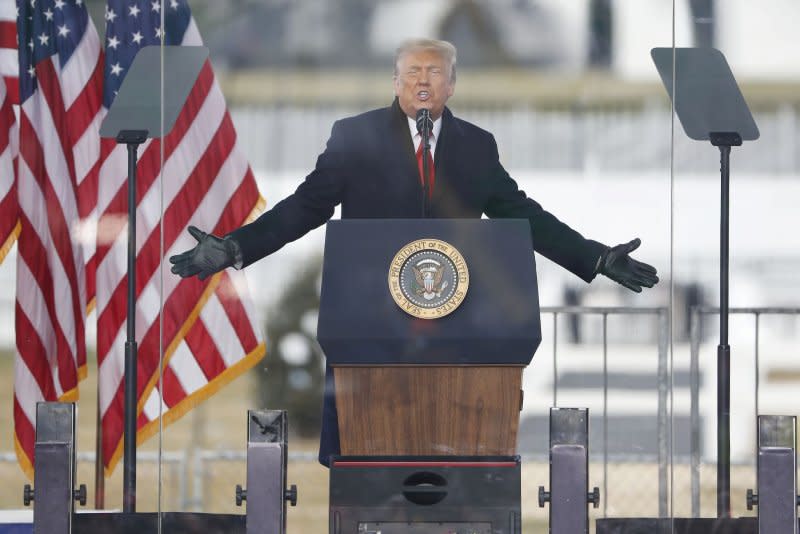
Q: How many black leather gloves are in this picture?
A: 2